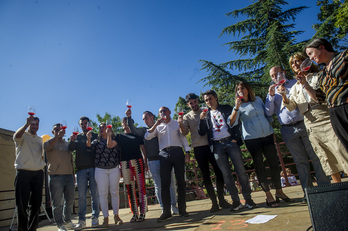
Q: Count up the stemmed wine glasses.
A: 13